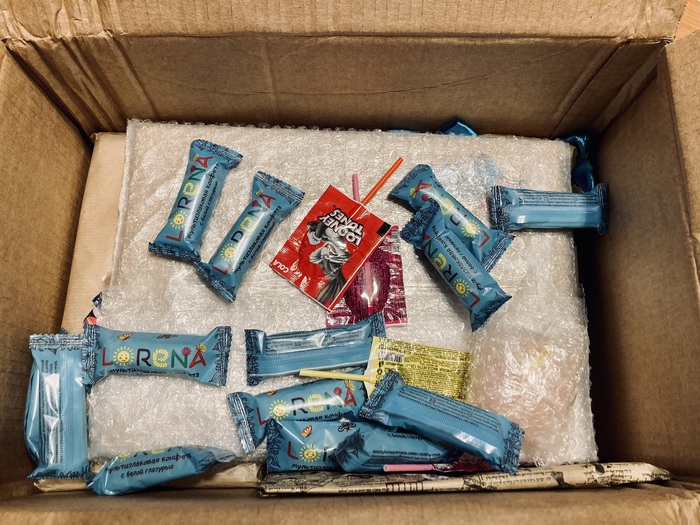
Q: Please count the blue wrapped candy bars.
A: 13